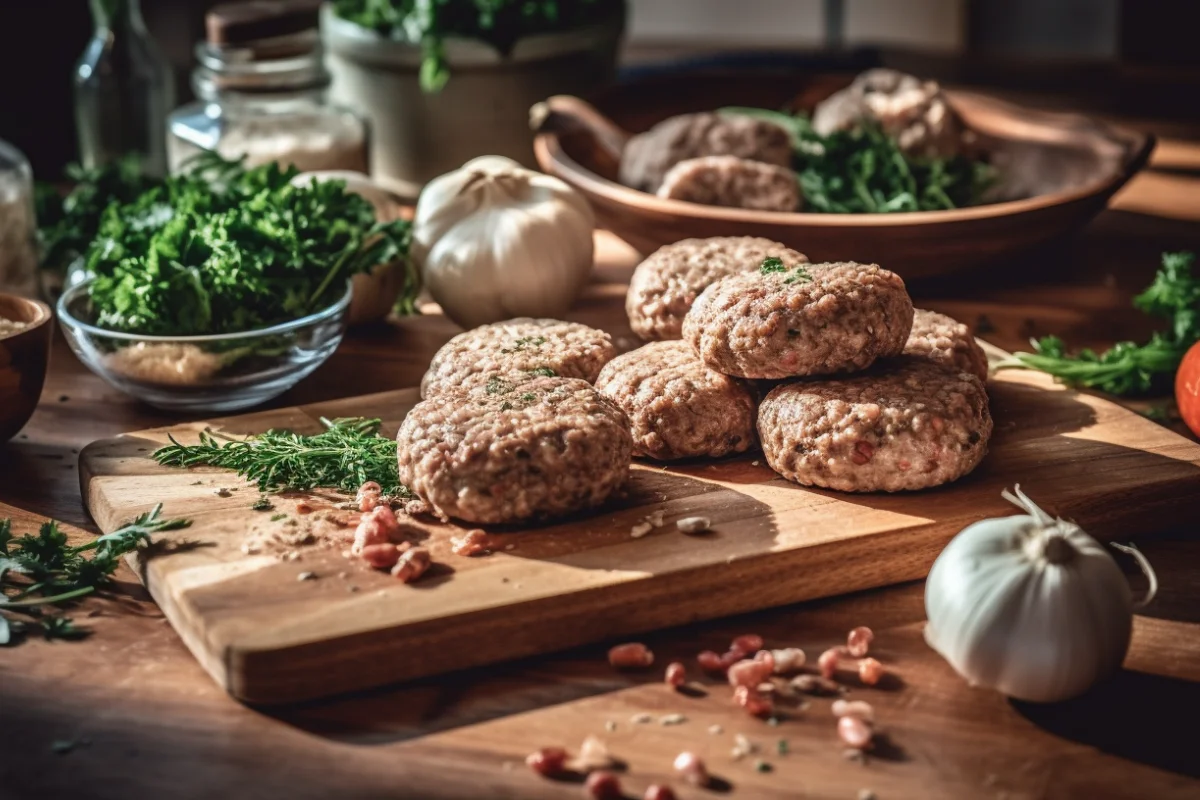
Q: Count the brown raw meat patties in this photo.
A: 10